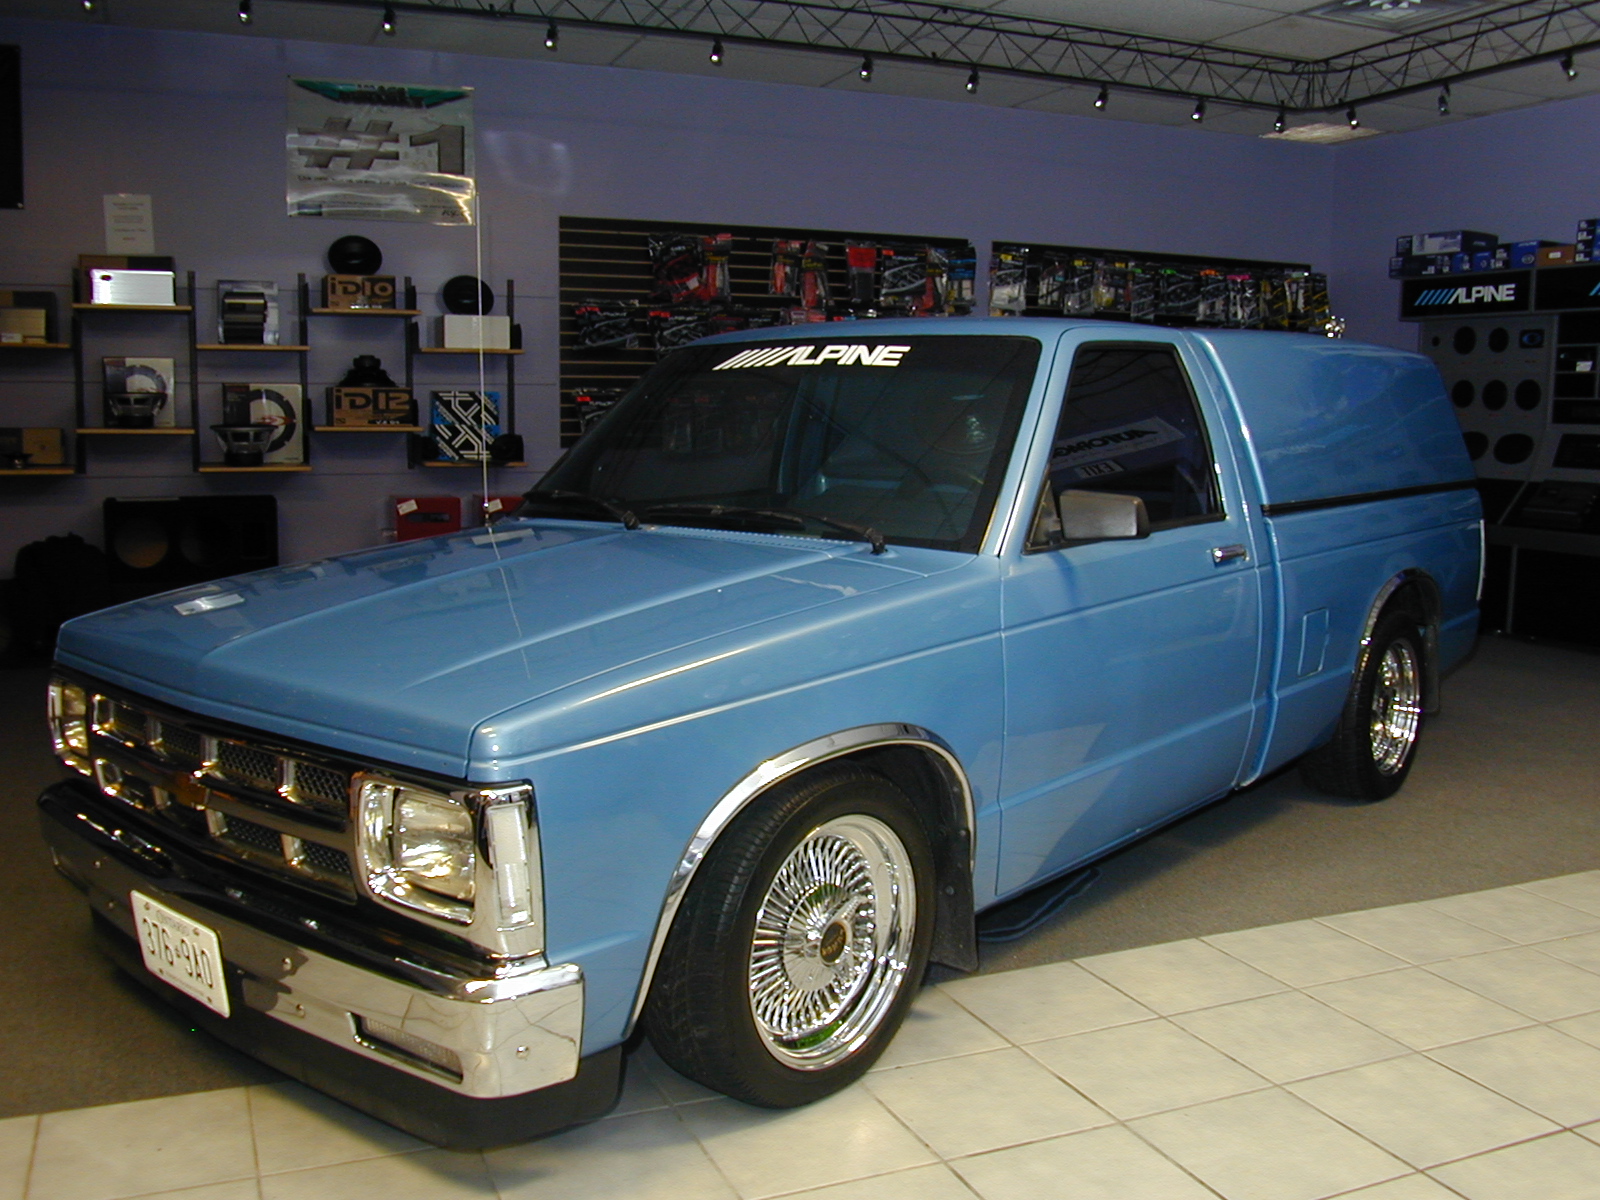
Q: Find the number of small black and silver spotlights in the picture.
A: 13